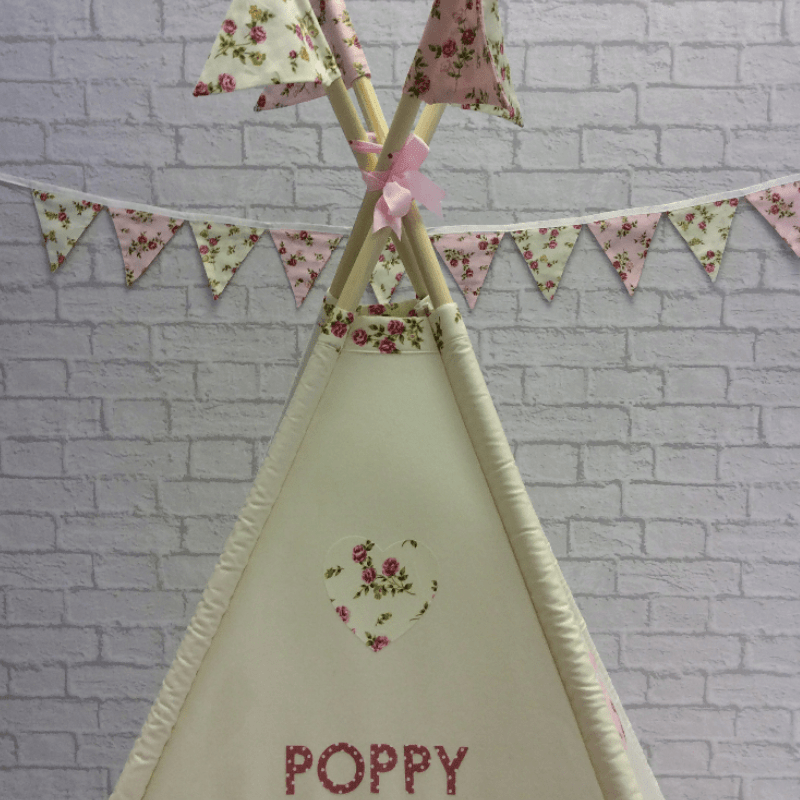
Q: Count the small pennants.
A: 10